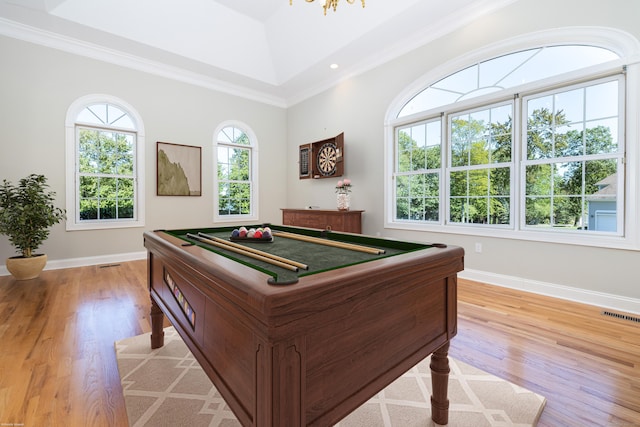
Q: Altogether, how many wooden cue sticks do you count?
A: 4